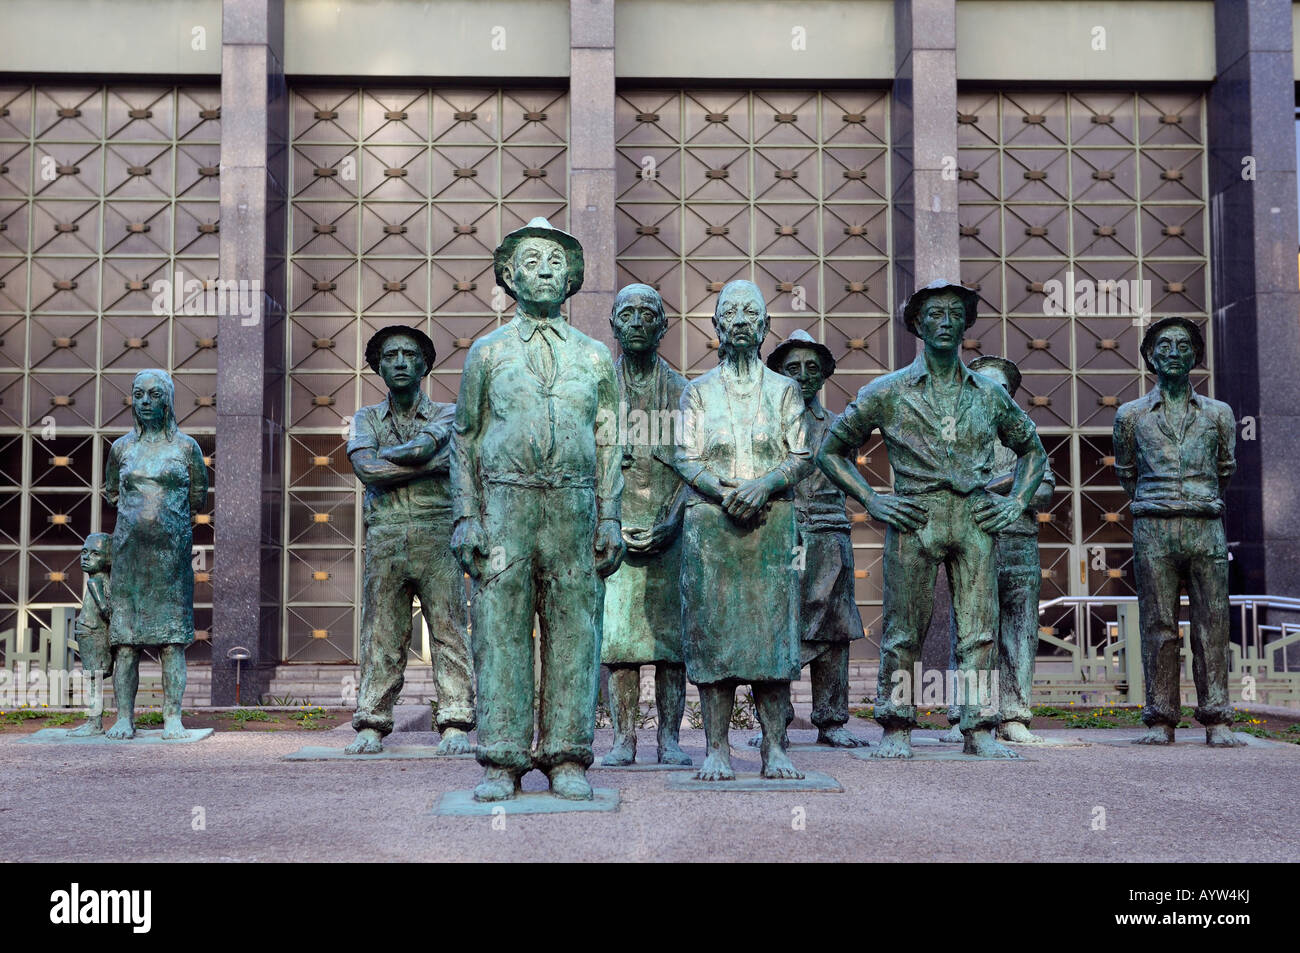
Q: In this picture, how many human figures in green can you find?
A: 10